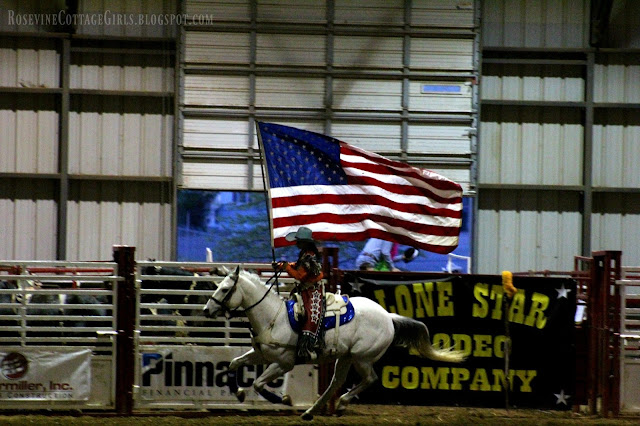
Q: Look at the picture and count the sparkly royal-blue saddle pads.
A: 1